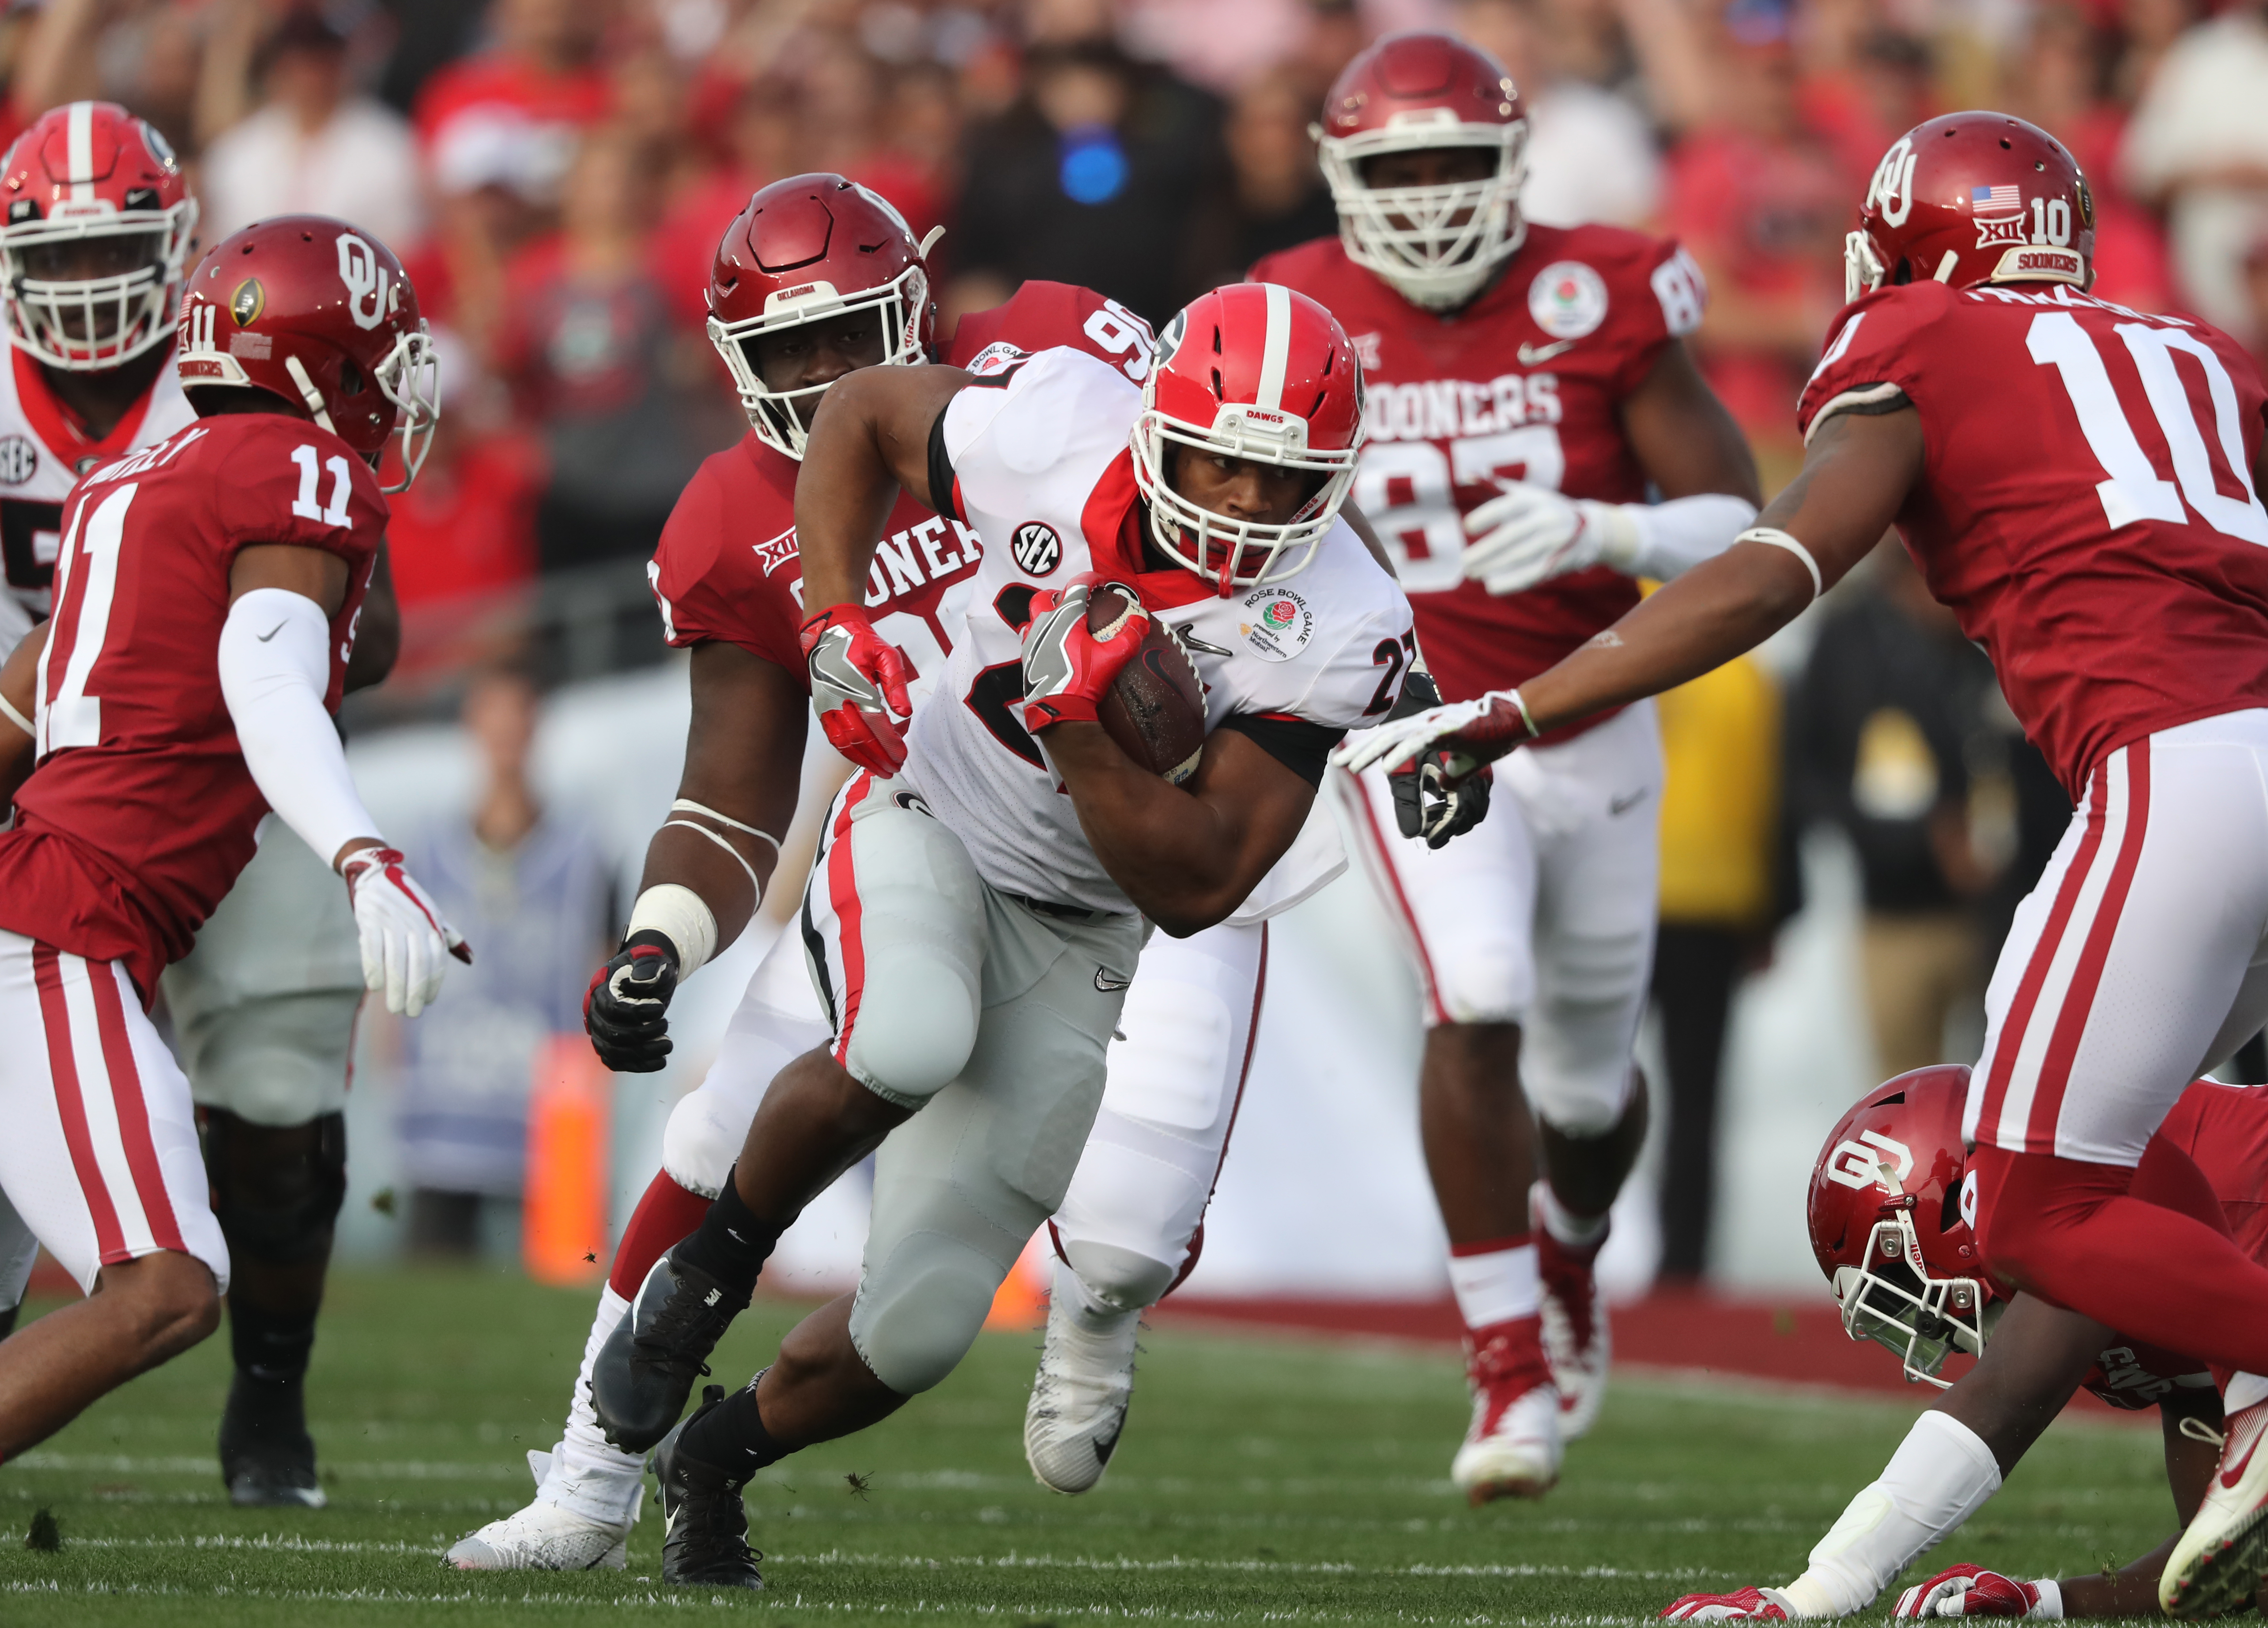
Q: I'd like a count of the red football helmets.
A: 7